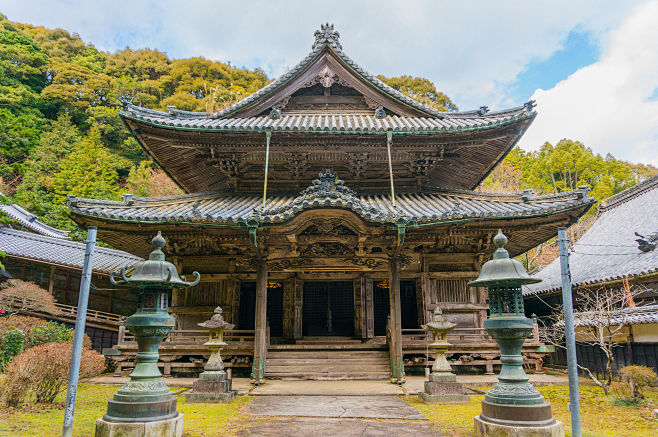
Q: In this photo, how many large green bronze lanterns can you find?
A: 2